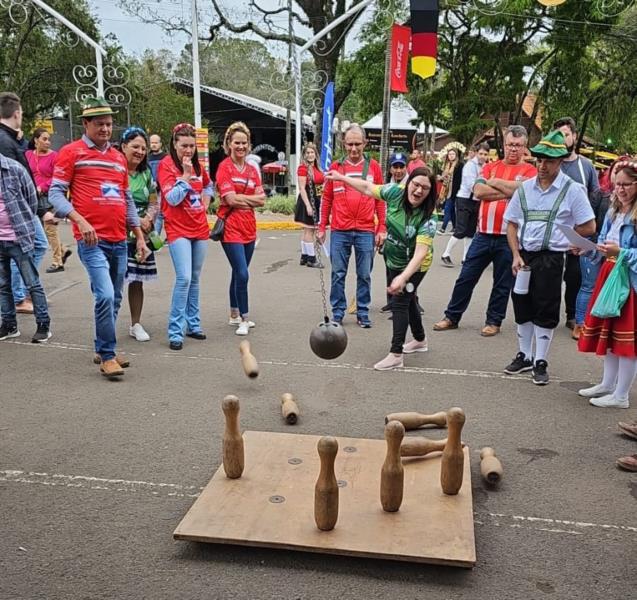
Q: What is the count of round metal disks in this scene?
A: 4